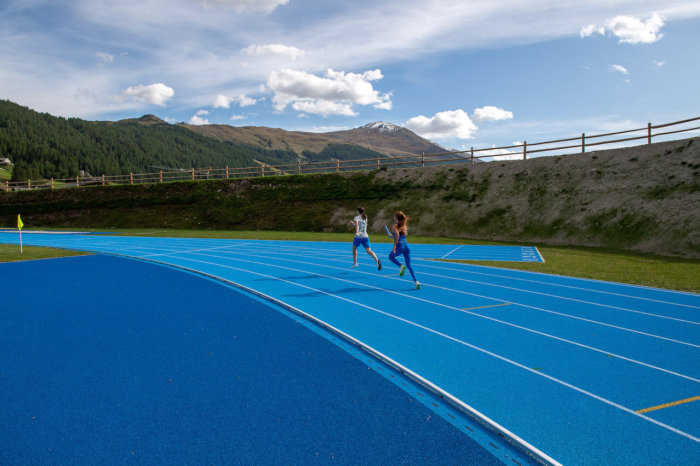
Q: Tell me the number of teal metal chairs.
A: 0